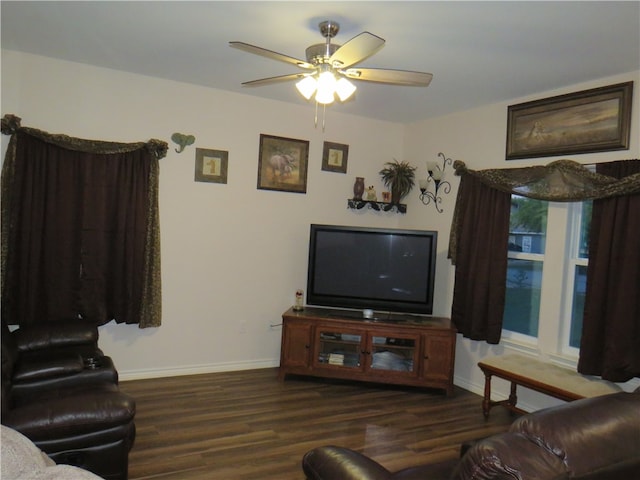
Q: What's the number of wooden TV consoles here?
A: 1